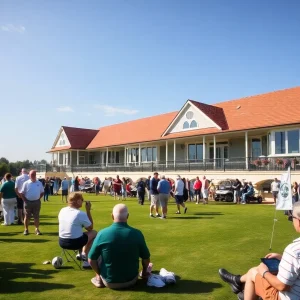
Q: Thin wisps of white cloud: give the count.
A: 3